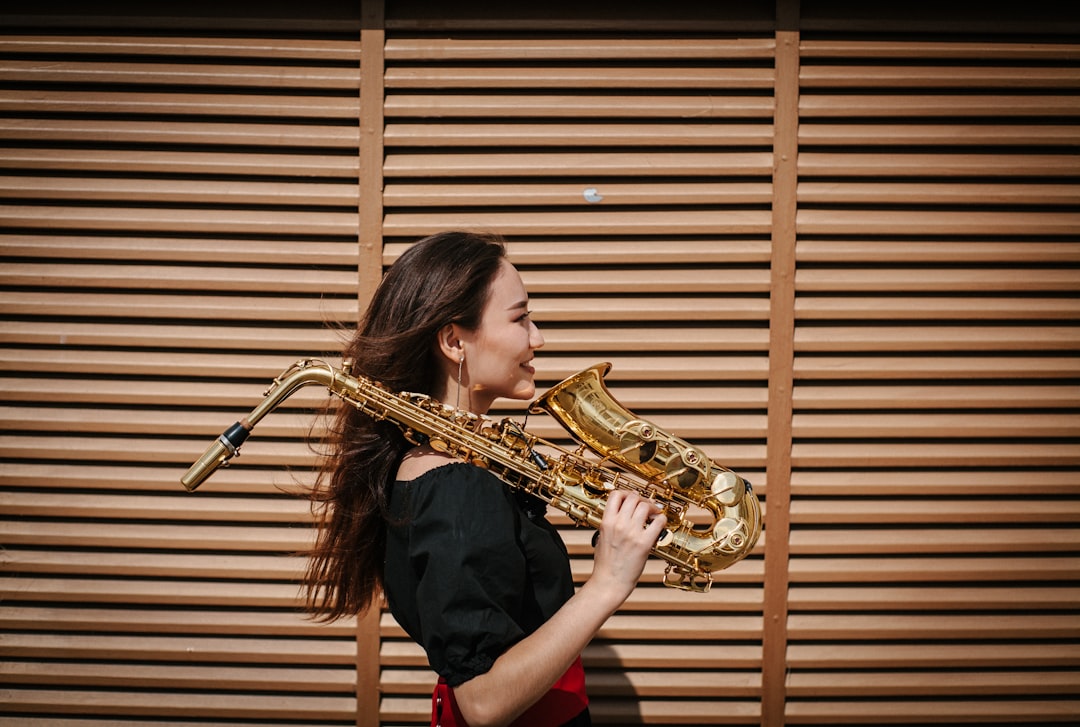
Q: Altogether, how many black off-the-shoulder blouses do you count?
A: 1